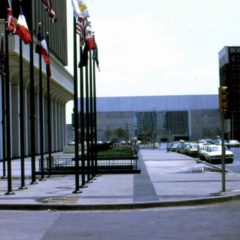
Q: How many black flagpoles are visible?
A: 11